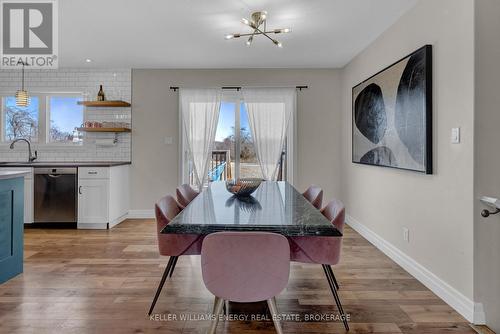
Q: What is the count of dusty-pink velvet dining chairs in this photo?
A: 5